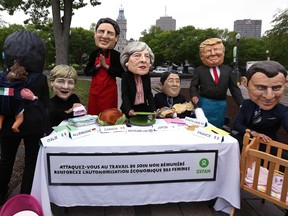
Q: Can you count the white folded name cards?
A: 7